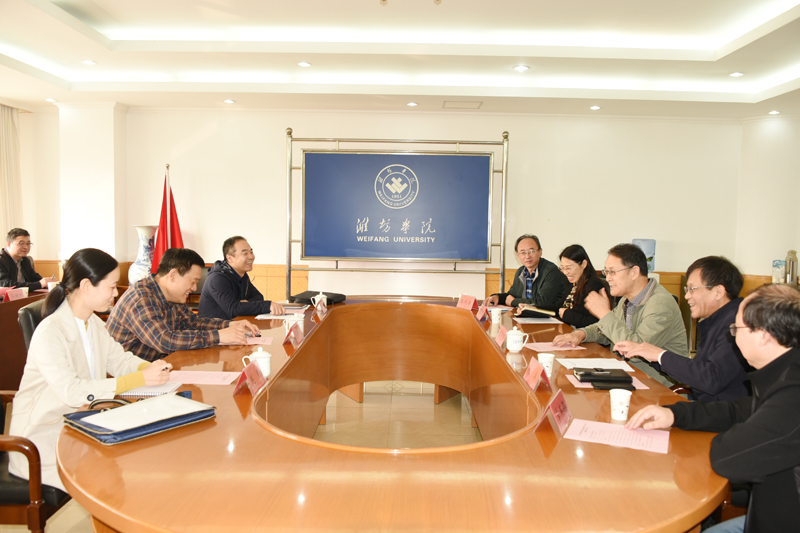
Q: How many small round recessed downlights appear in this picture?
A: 9